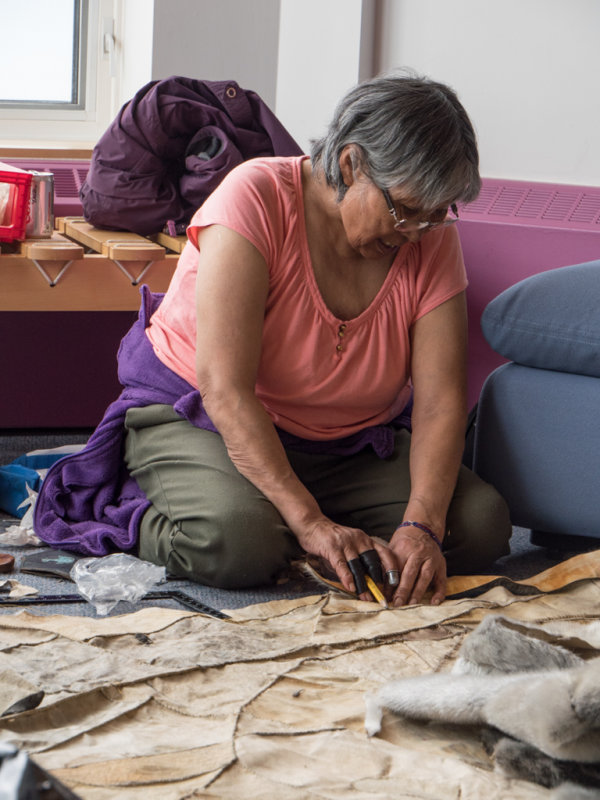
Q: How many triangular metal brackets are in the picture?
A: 2